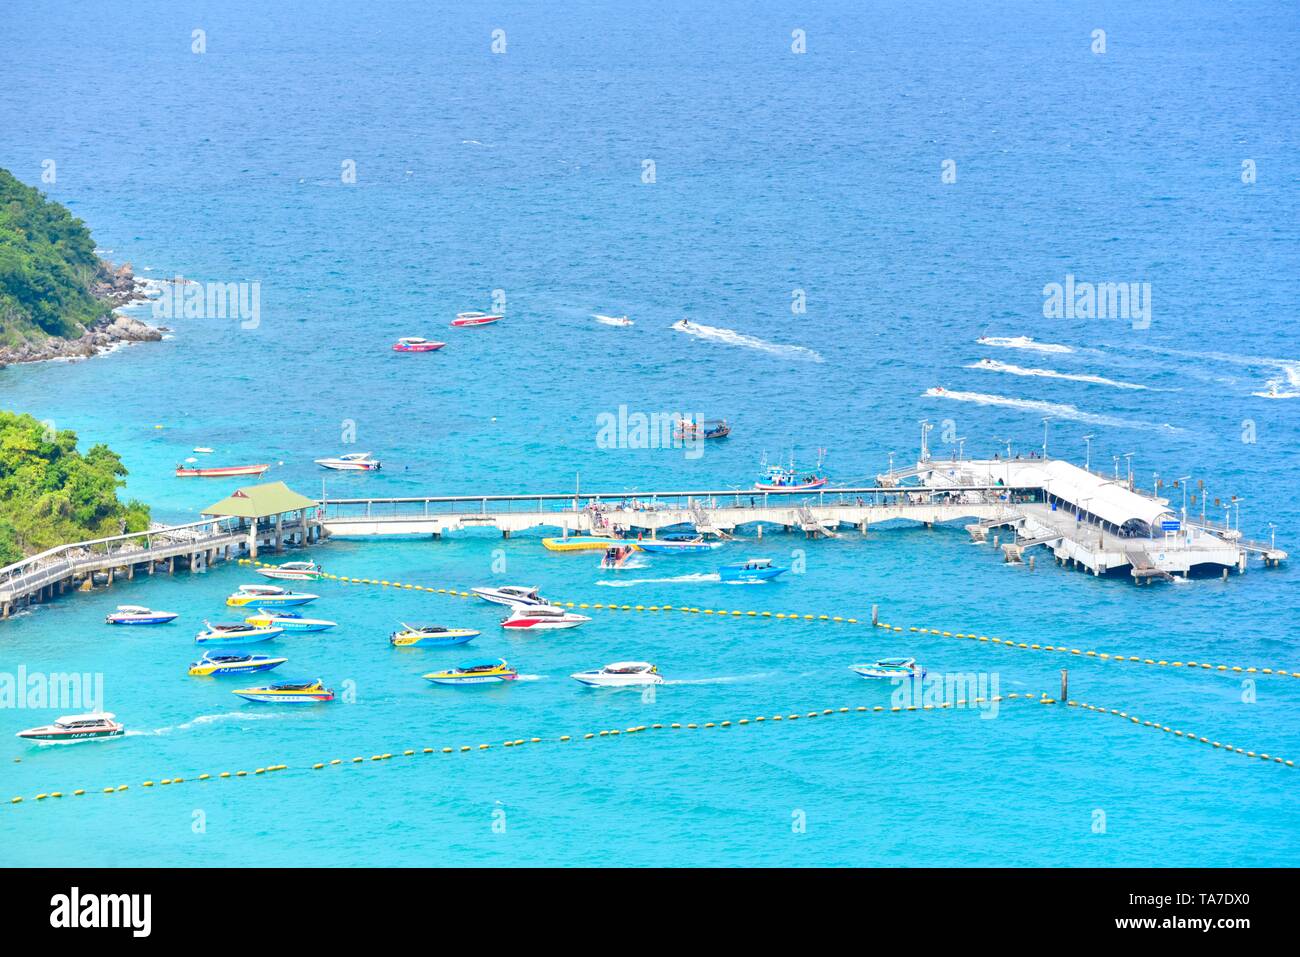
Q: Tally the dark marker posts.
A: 2